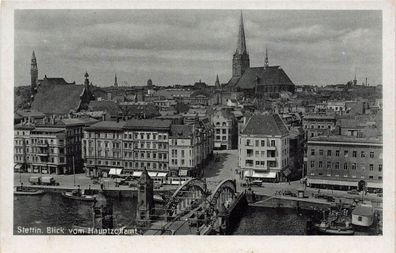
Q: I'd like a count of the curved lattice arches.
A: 2